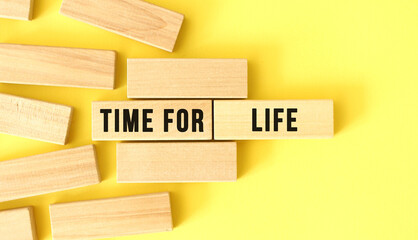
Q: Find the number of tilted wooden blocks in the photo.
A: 7